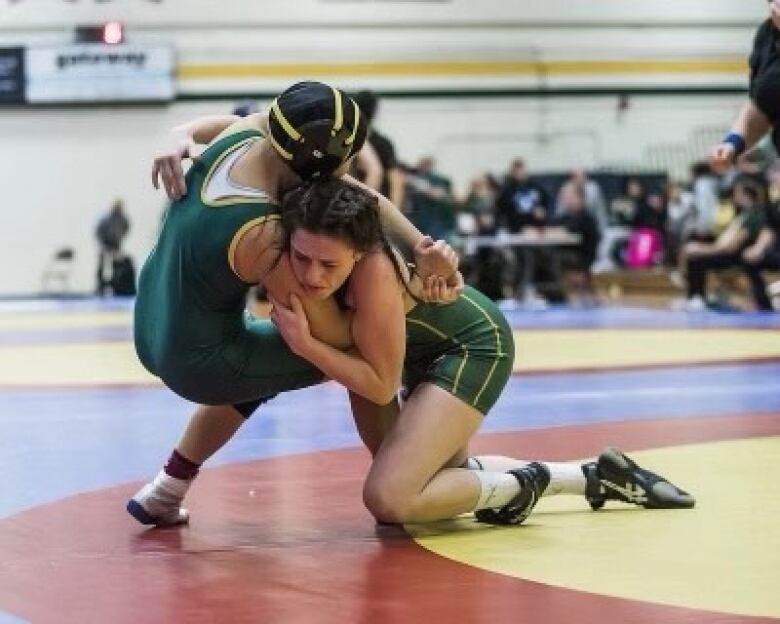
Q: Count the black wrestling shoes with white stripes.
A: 2